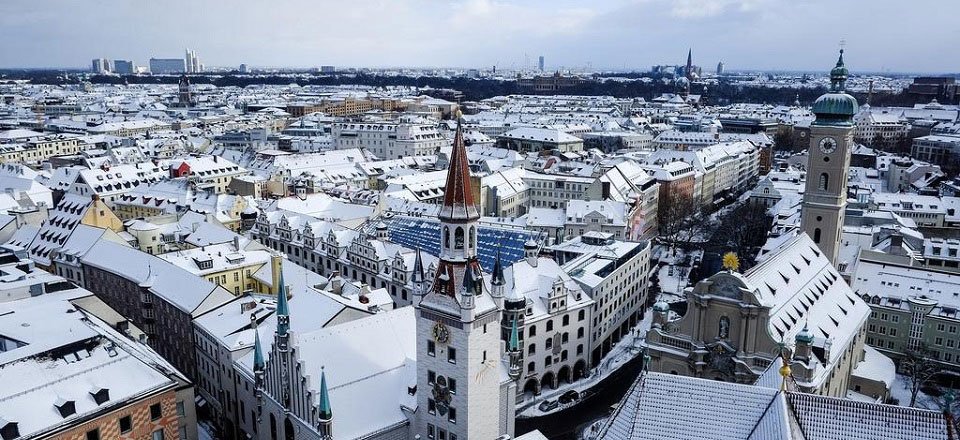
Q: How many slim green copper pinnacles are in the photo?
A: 4